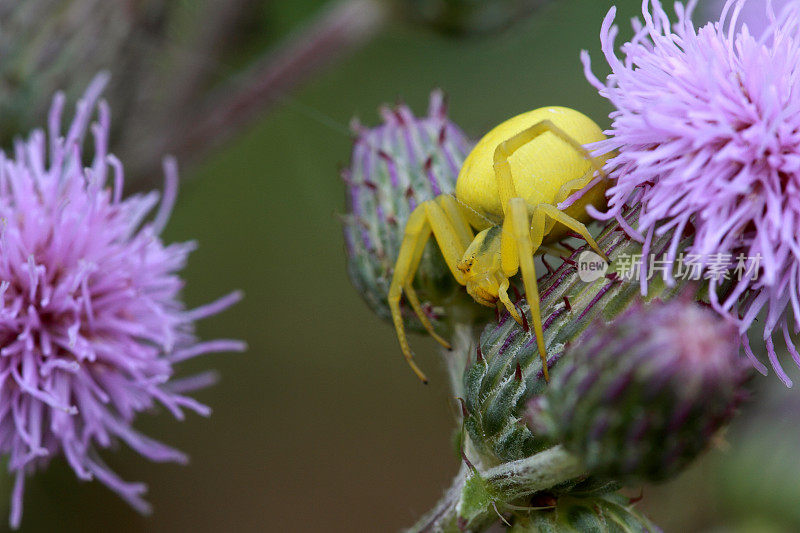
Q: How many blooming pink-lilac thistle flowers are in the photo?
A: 2